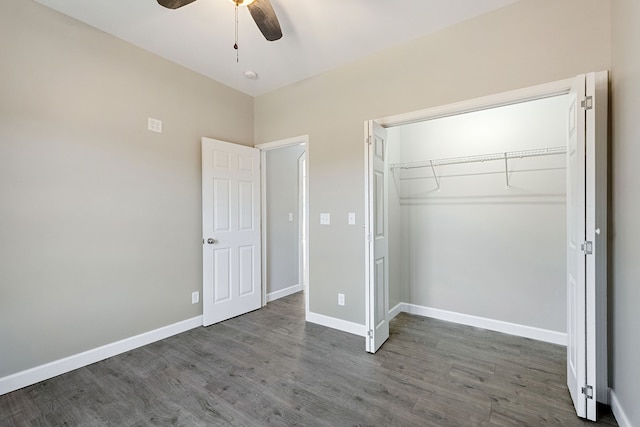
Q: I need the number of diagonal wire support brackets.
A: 2